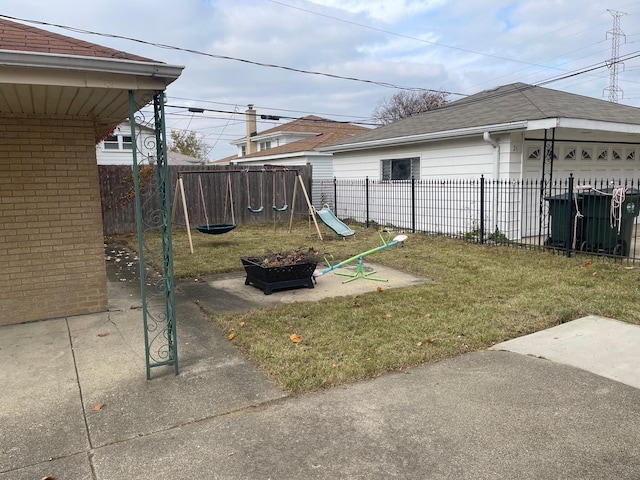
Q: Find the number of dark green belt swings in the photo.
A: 2